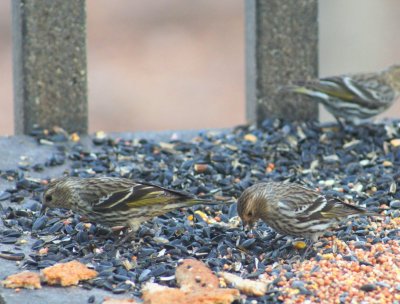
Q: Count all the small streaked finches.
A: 3